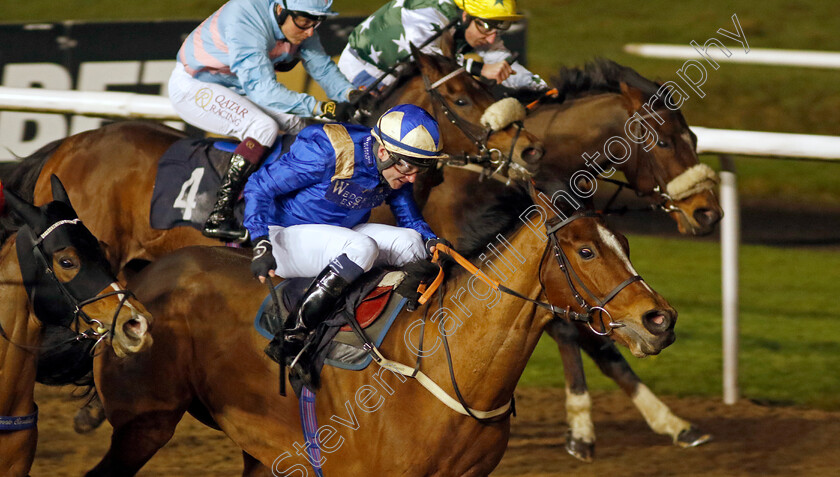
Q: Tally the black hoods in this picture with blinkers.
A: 1